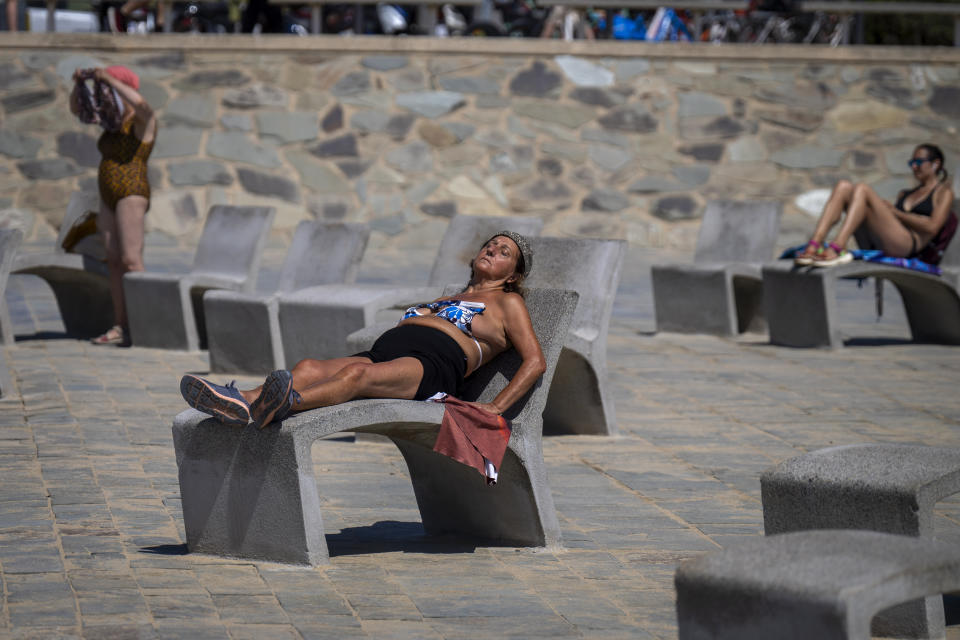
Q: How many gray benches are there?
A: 11